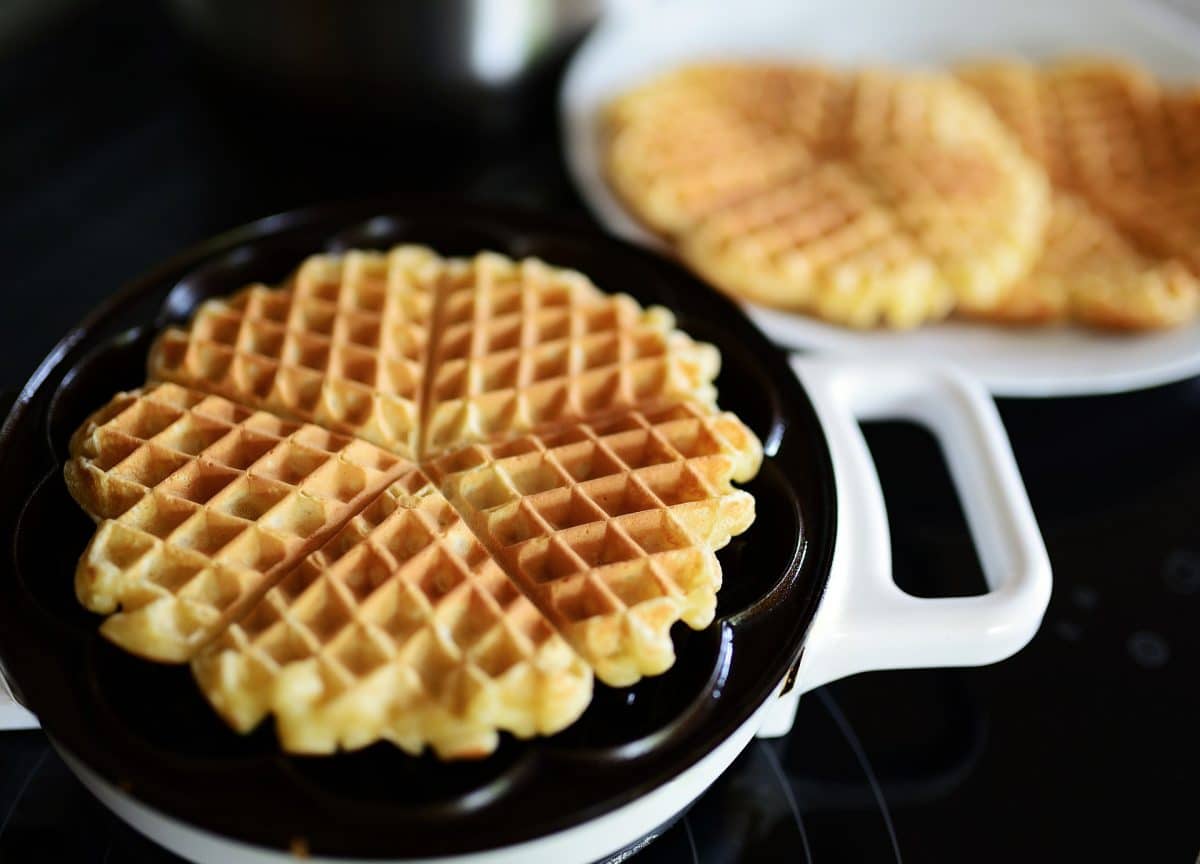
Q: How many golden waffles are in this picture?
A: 3